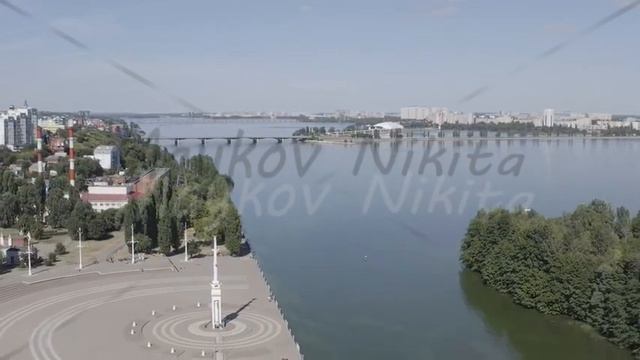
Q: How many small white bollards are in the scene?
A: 8